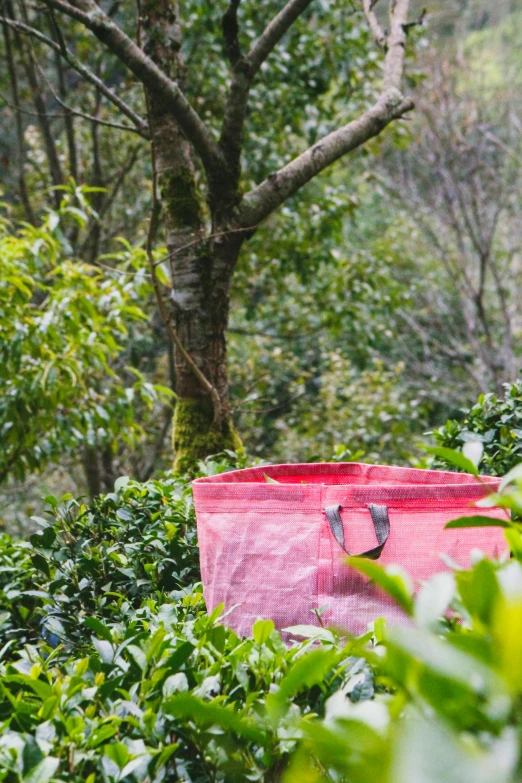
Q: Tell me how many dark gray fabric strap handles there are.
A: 1